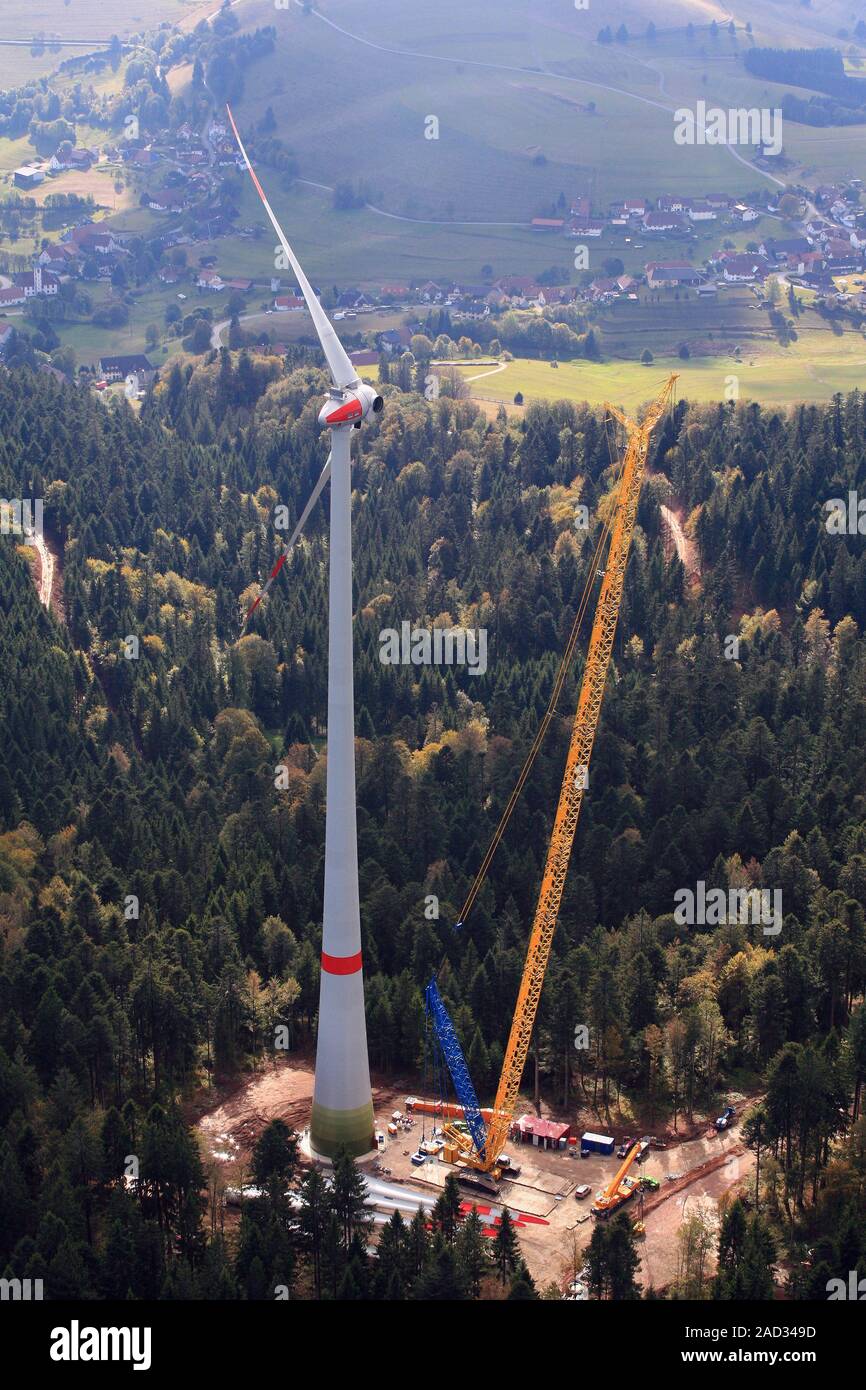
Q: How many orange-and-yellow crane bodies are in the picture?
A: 2